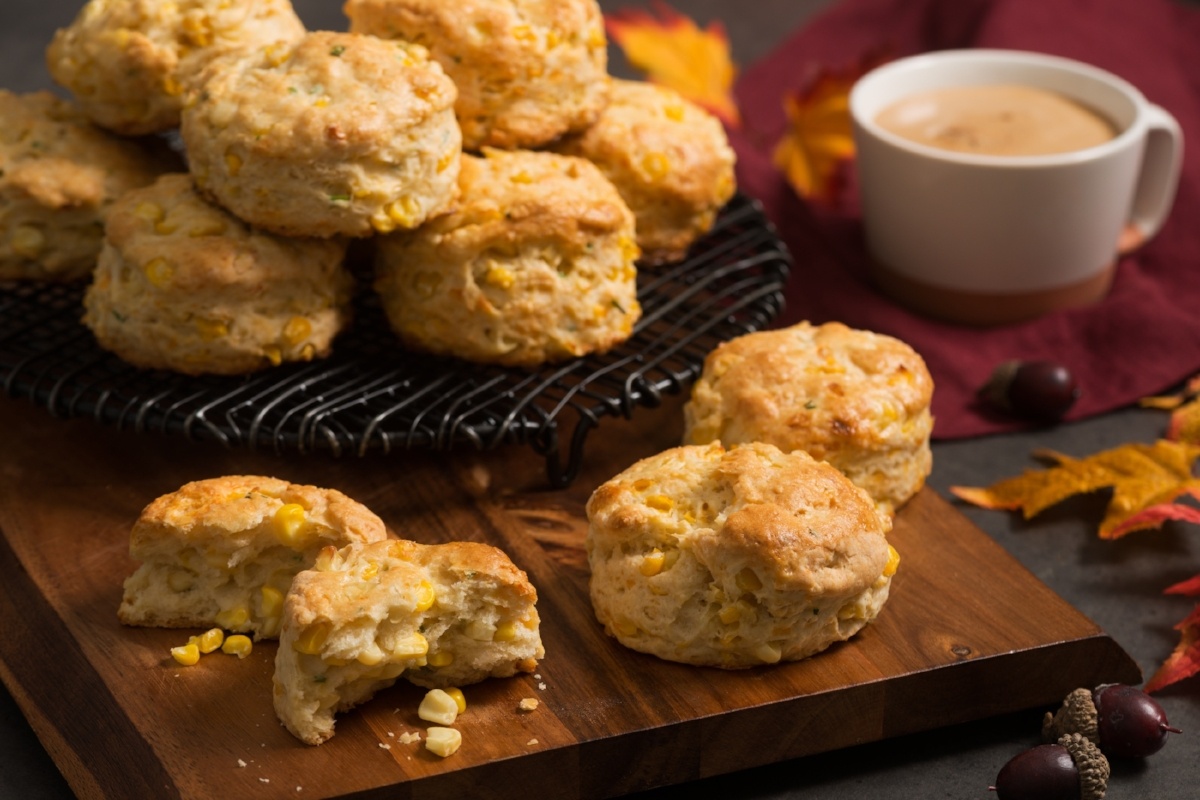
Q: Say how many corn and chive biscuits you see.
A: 10